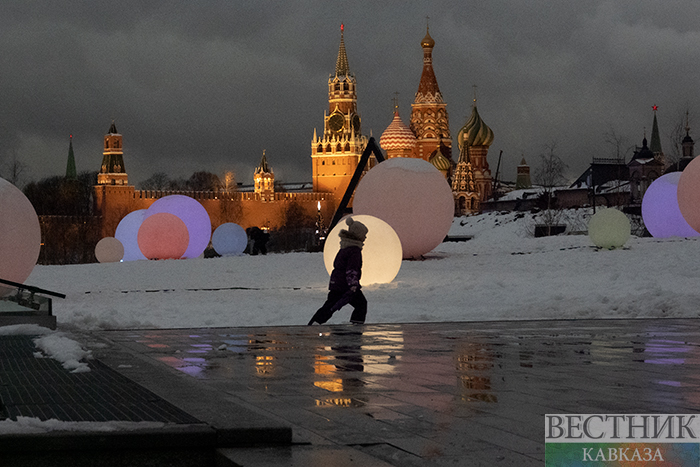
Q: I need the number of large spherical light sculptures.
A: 11